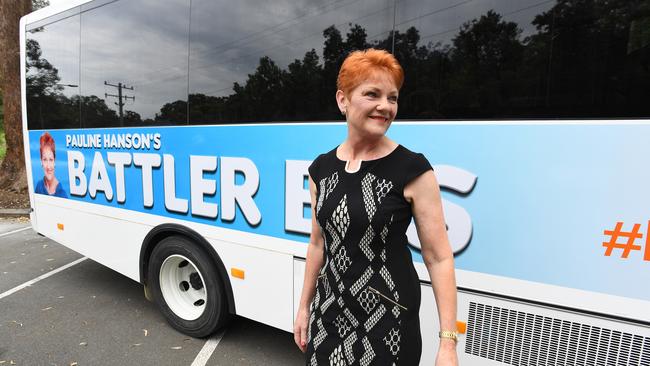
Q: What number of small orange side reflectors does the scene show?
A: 3